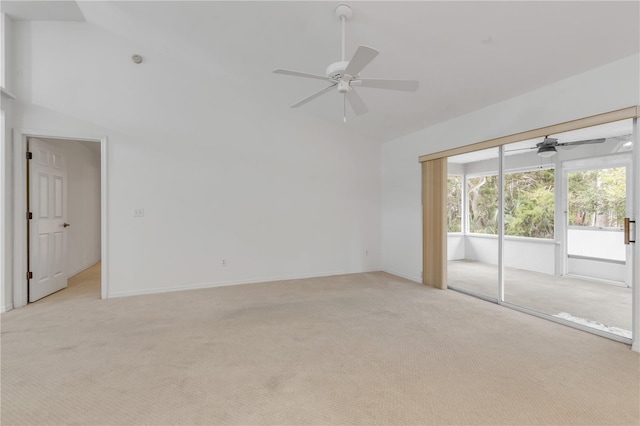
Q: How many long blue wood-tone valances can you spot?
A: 0